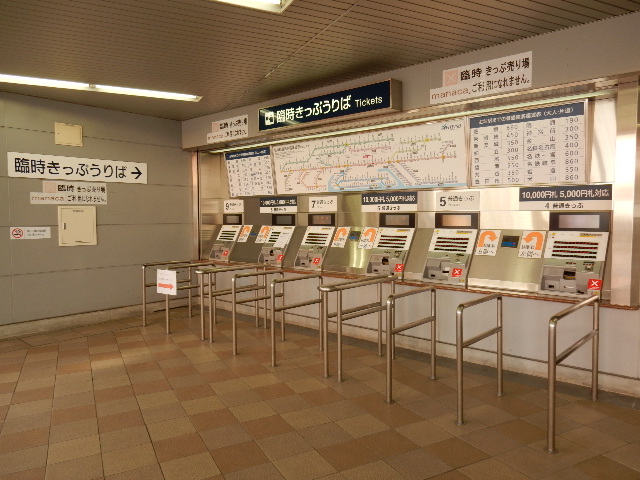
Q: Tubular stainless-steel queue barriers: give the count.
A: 9